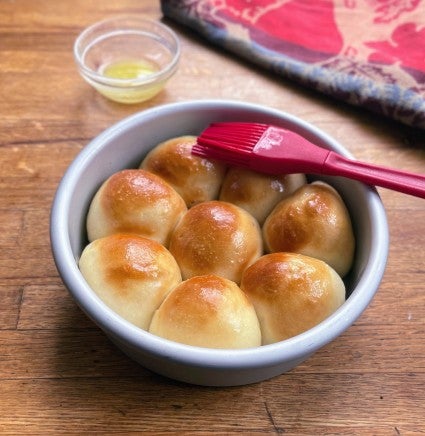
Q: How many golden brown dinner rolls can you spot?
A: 8